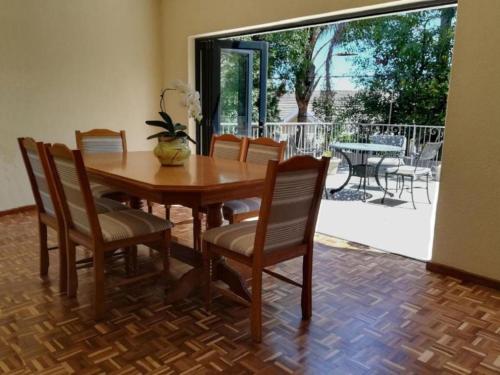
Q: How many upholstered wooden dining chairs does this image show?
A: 6